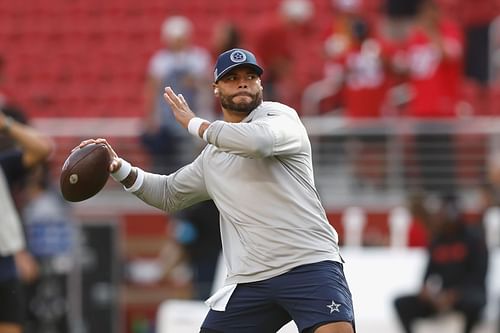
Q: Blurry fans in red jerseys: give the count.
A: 2